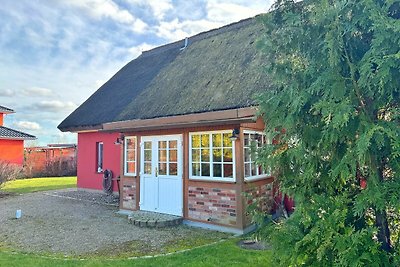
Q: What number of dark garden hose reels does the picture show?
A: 1